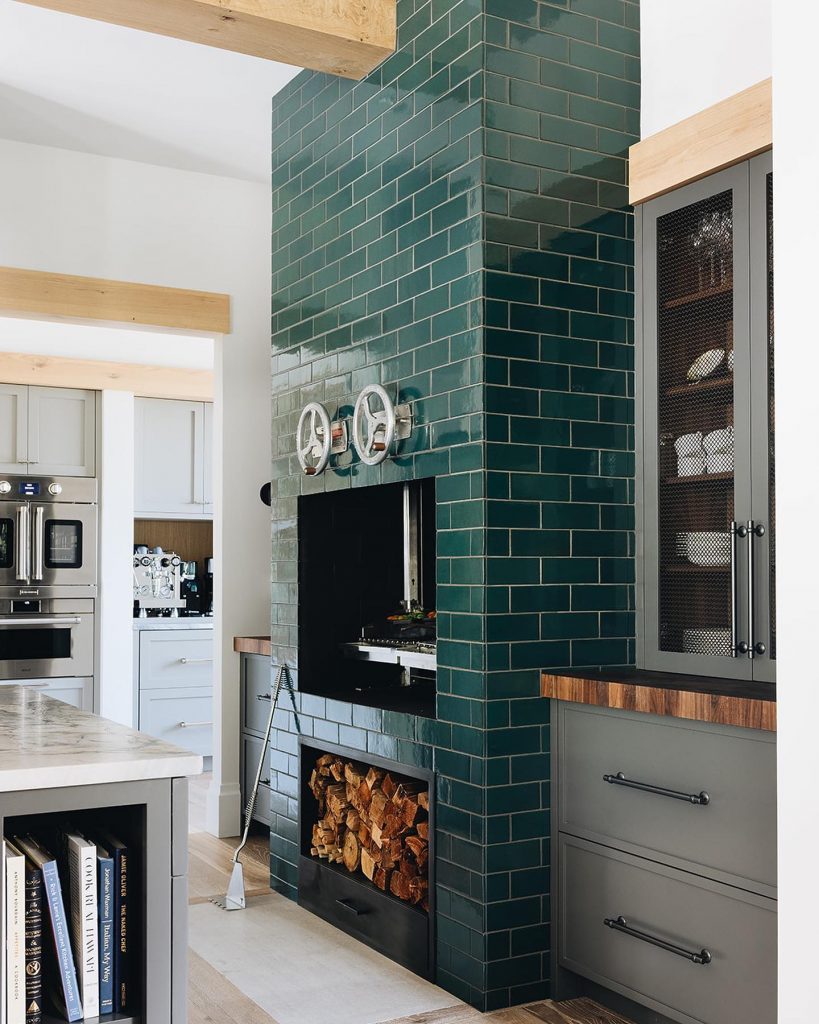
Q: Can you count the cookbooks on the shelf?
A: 6